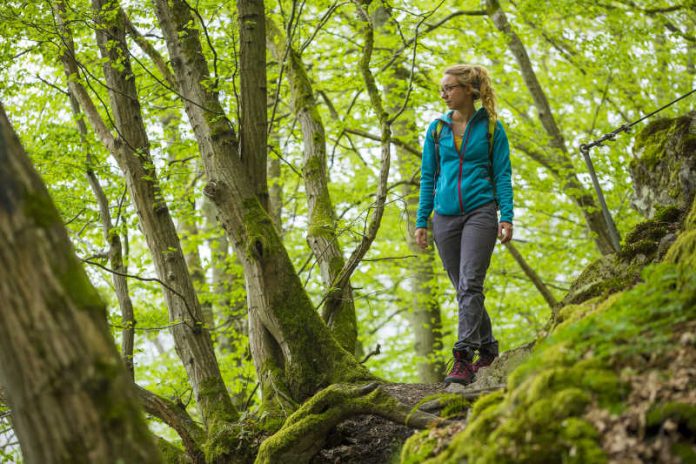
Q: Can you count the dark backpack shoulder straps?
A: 2